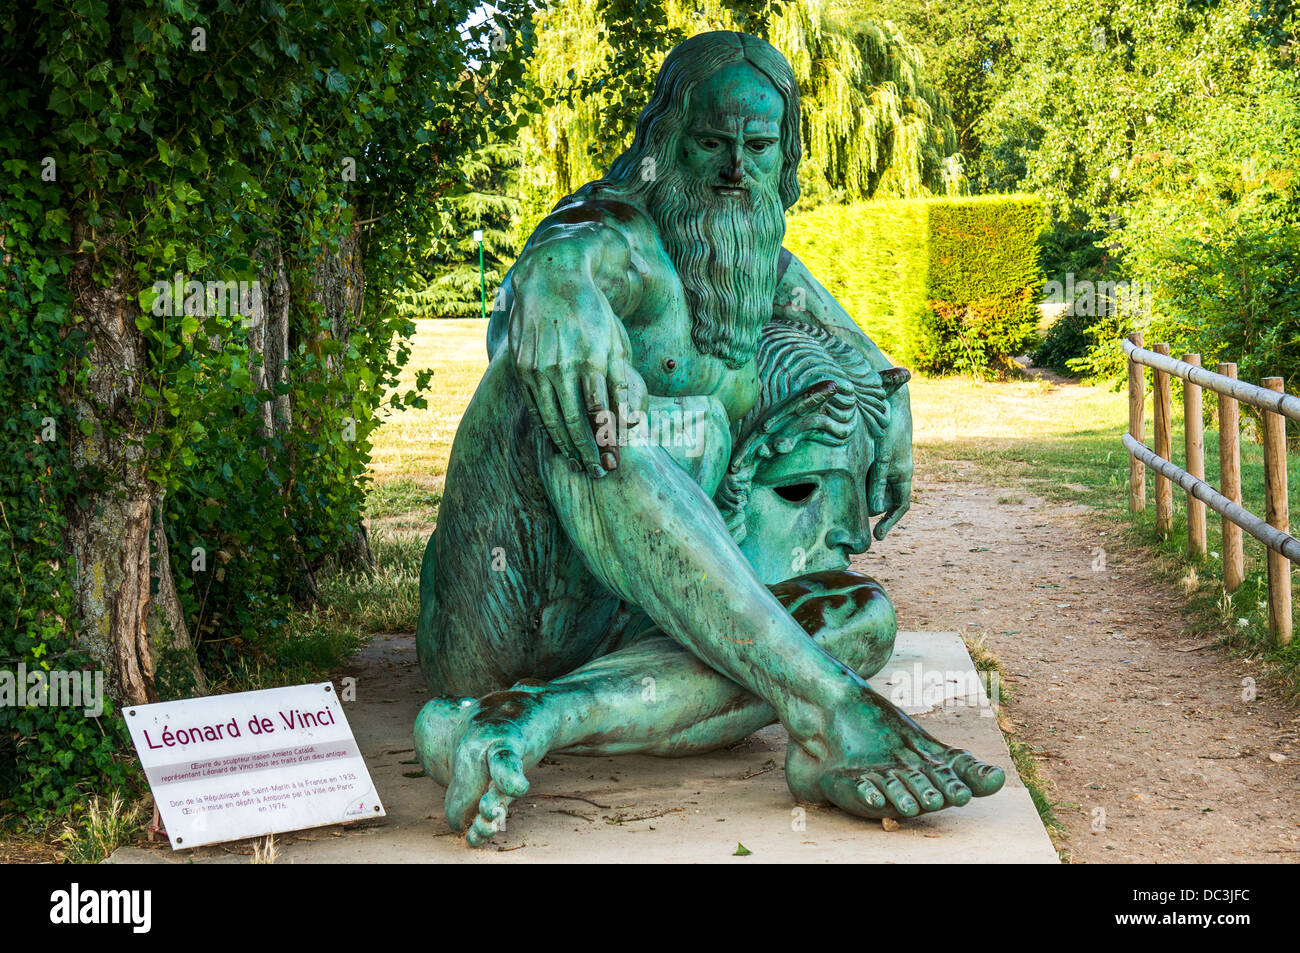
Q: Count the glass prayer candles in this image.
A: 0